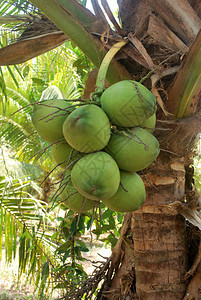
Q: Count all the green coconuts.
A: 9